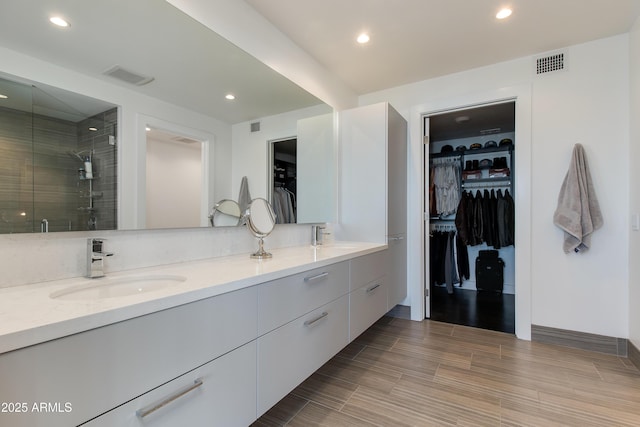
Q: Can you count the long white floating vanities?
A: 1